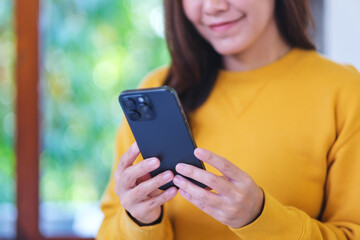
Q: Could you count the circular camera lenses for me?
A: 3